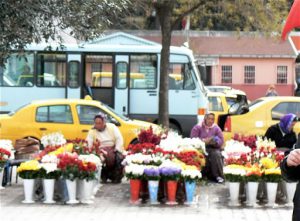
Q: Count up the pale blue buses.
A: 1